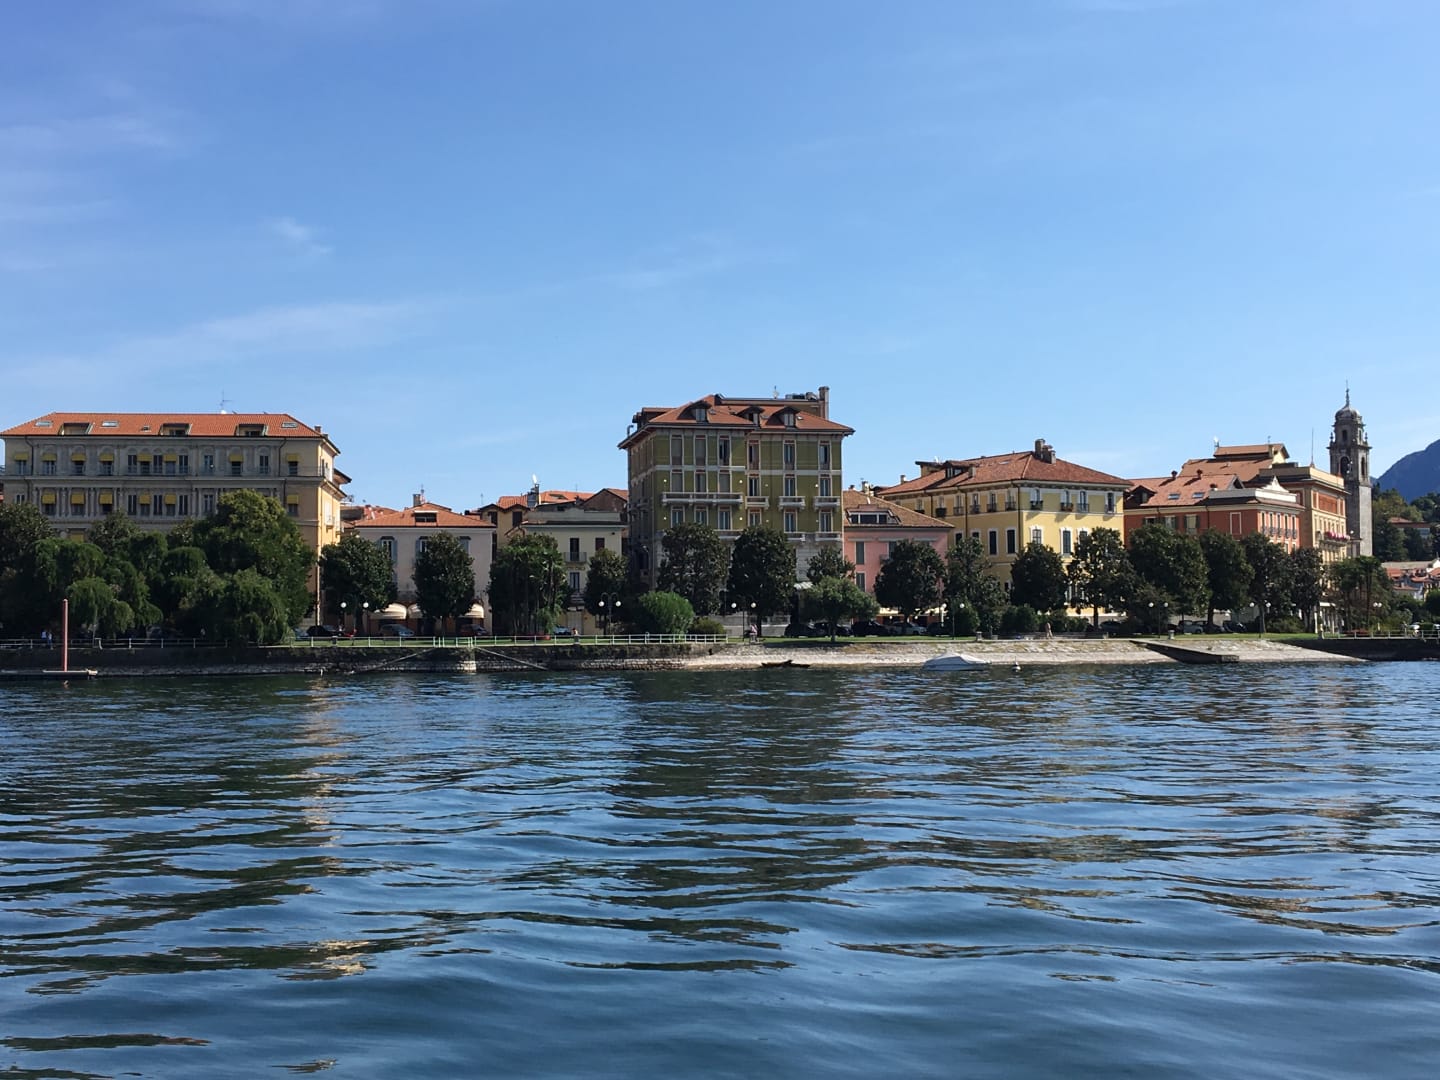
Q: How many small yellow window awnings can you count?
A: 15